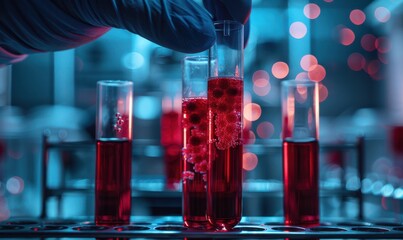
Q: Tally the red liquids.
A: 4